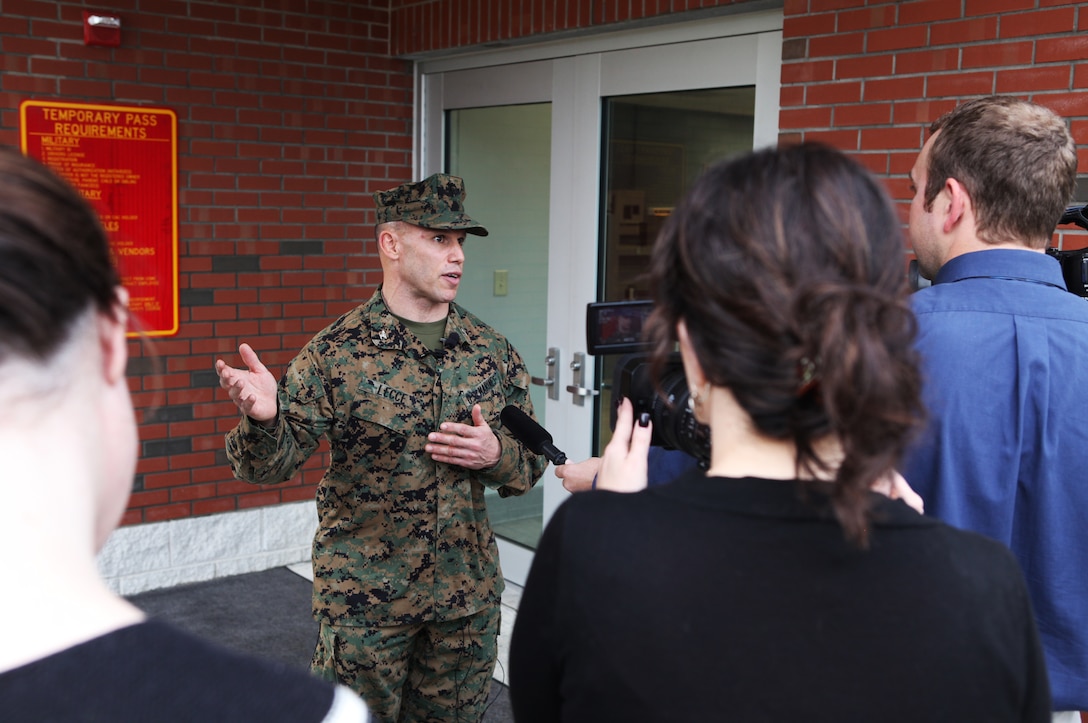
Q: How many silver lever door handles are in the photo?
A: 2